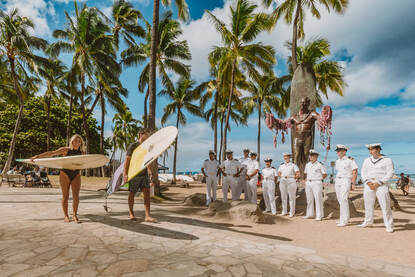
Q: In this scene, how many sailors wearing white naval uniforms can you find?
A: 9